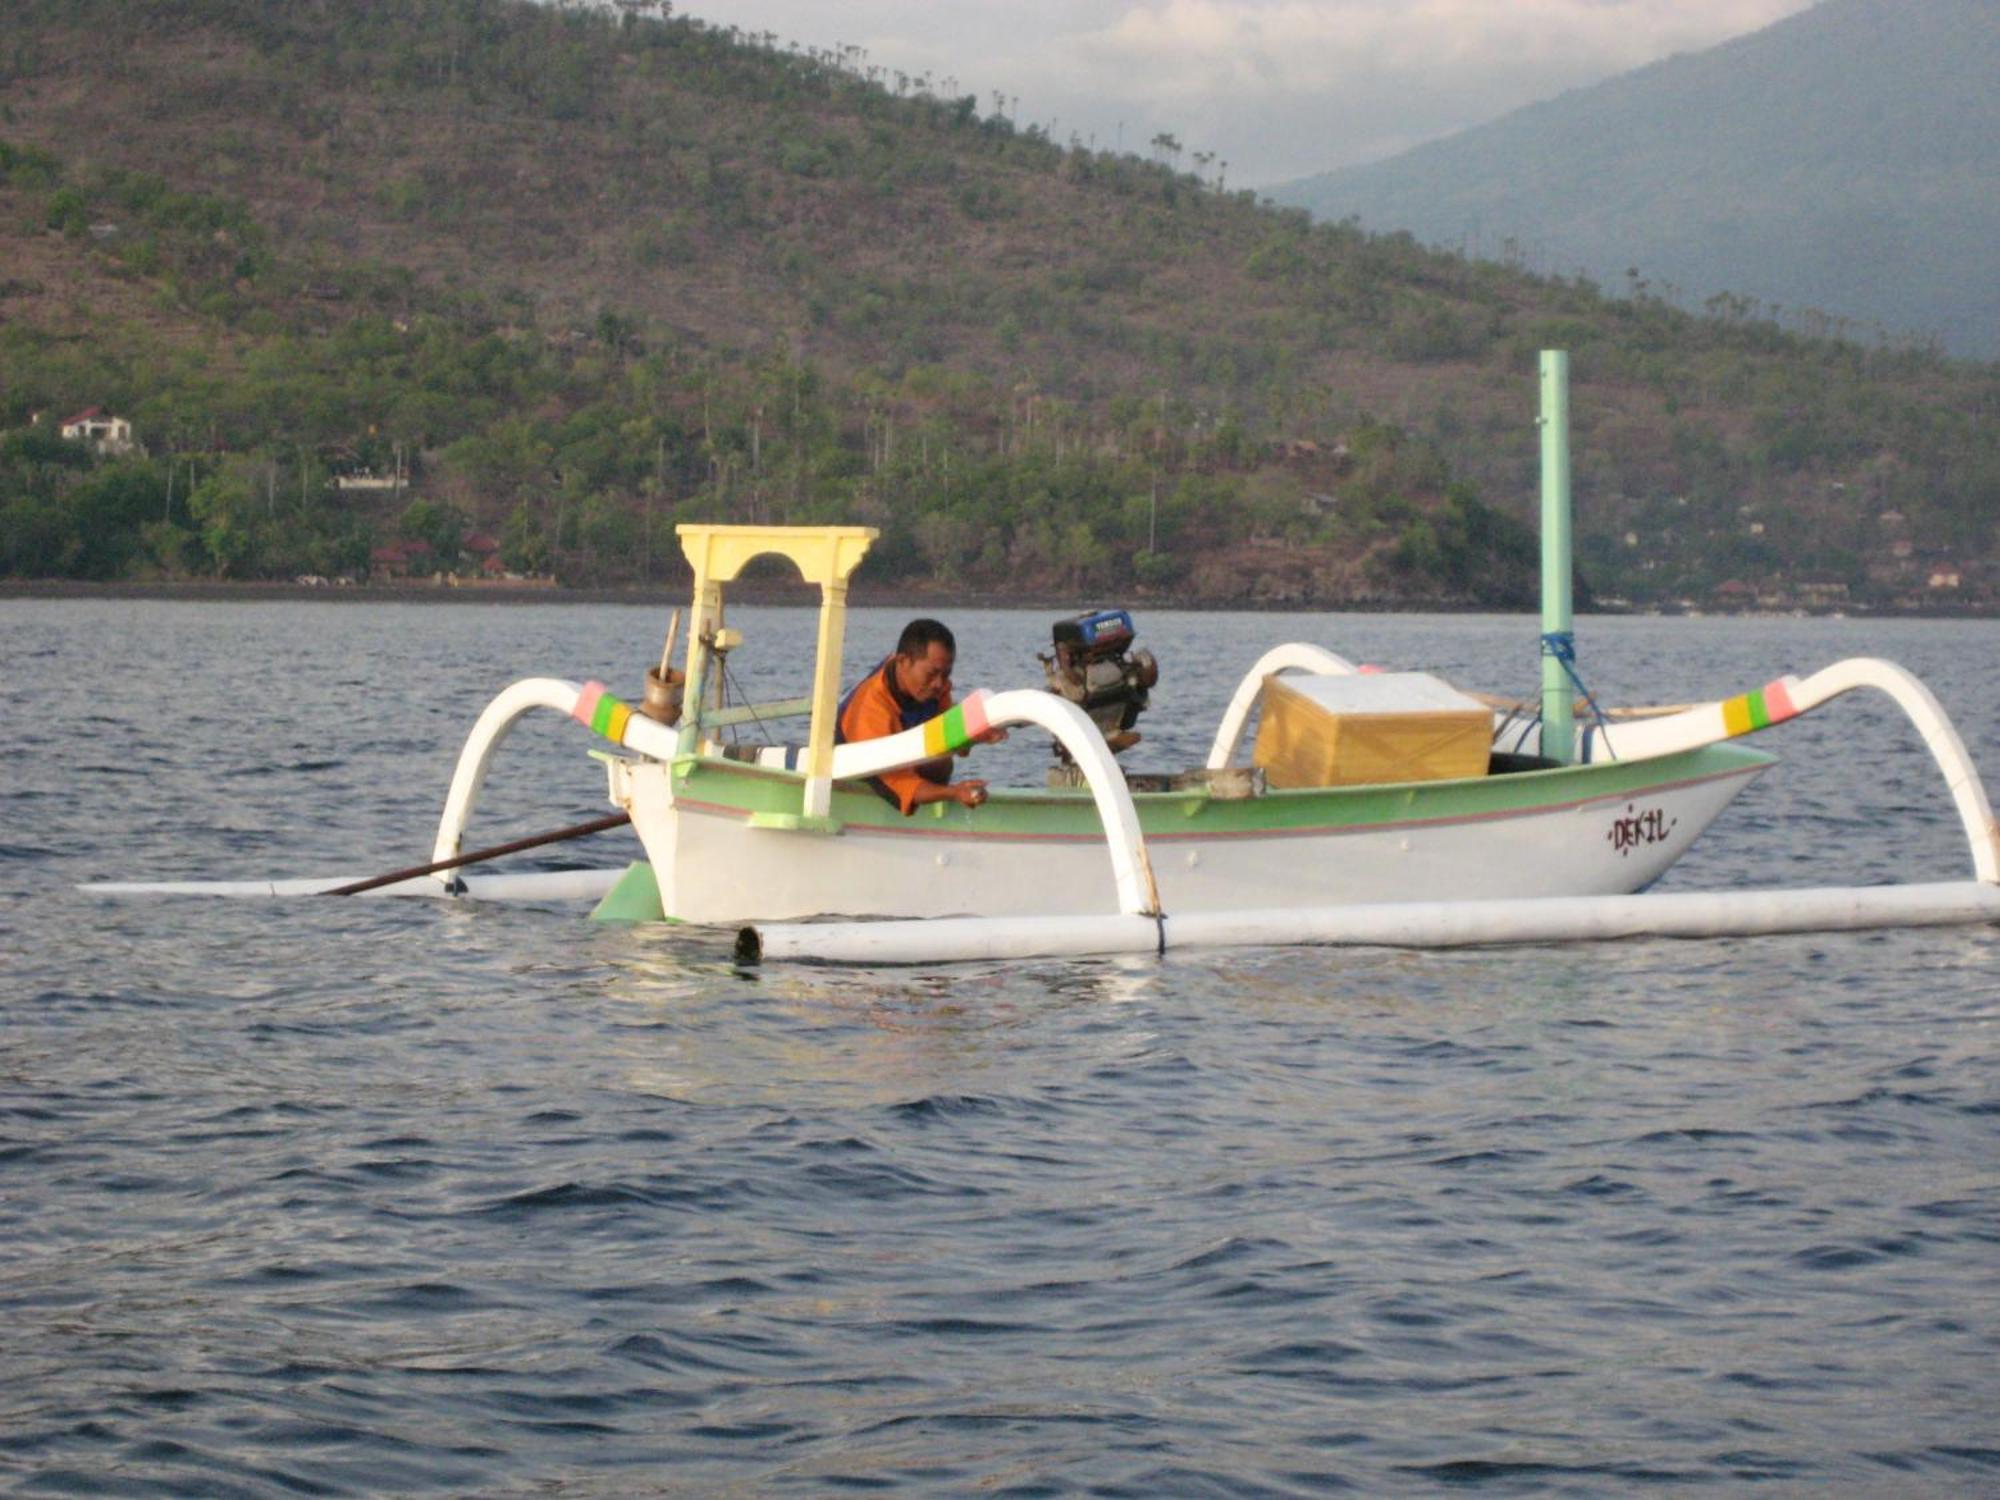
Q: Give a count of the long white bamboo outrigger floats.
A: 2